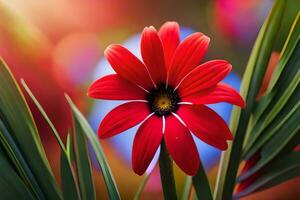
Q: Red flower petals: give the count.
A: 11